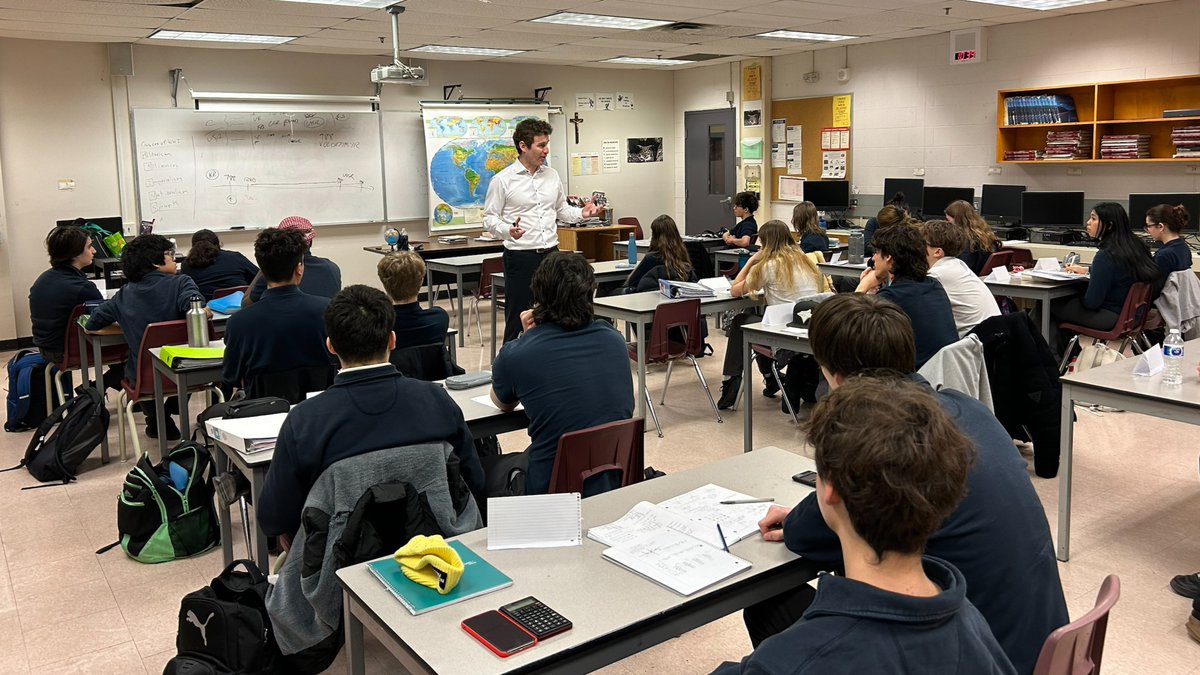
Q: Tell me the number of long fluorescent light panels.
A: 7